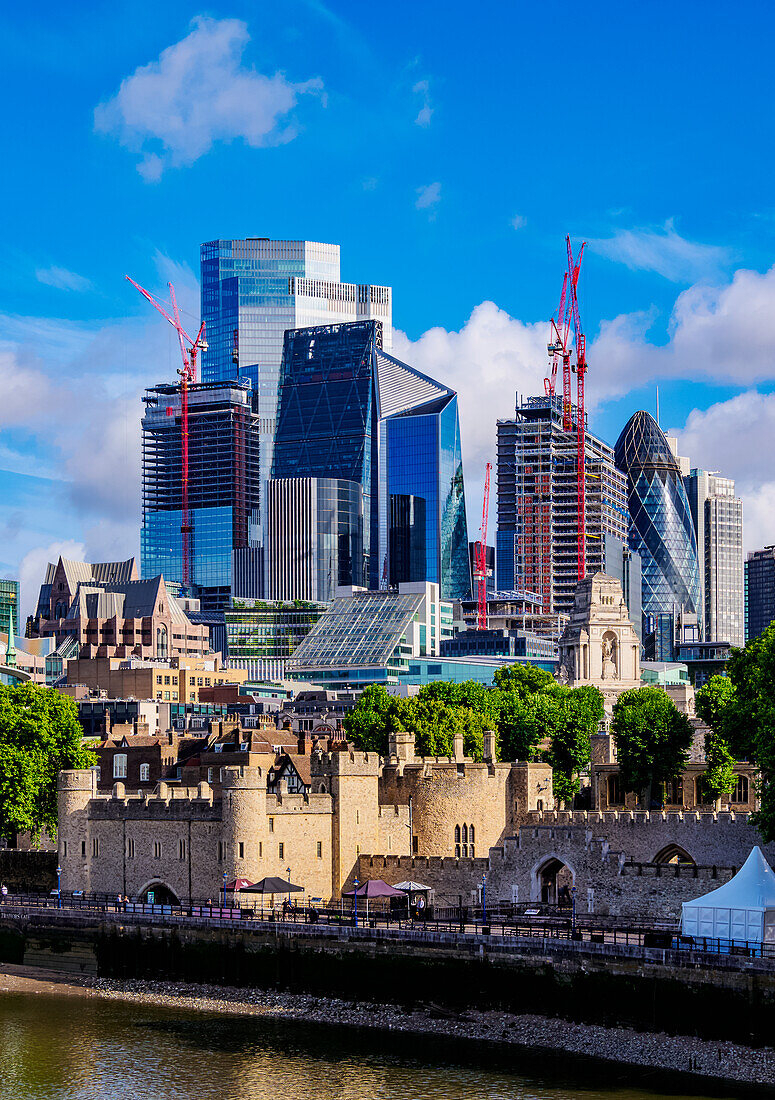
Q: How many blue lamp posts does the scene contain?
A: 6